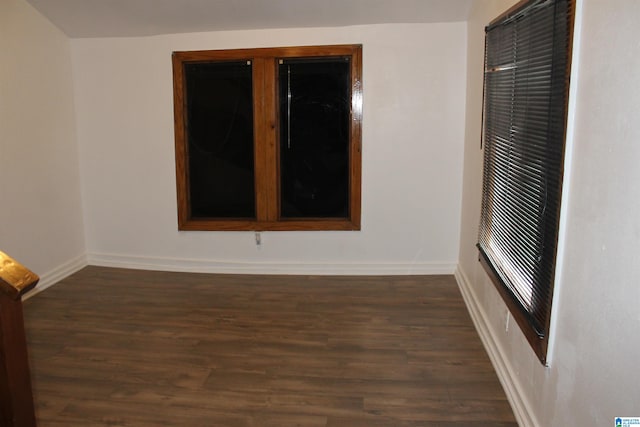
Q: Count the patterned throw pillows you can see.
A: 0